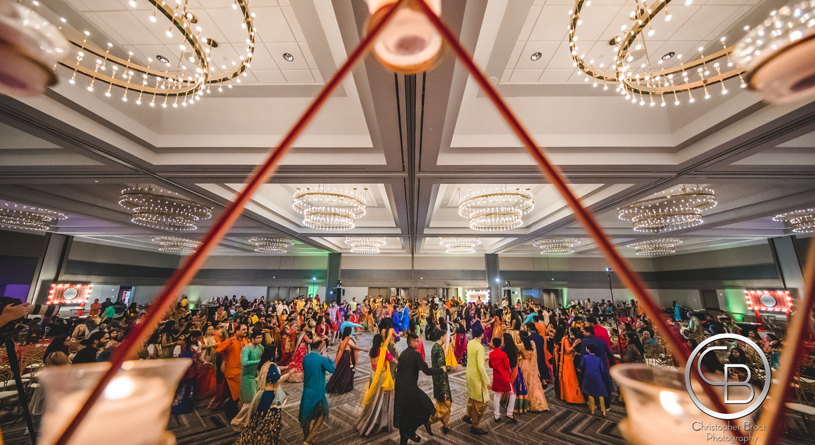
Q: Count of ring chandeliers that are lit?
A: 14